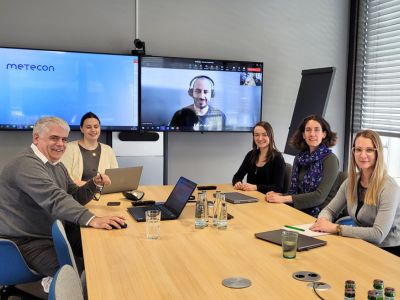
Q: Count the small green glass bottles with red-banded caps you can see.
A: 5